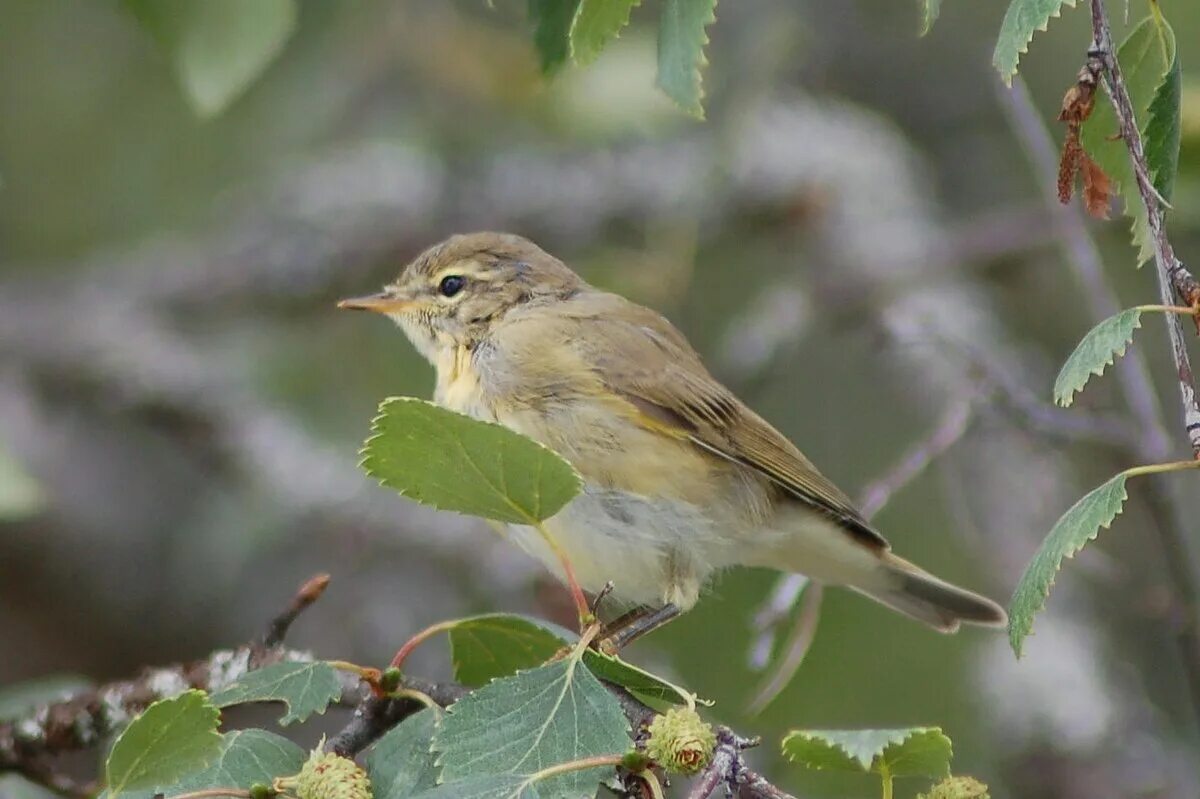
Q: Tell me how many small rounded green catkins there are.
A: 3